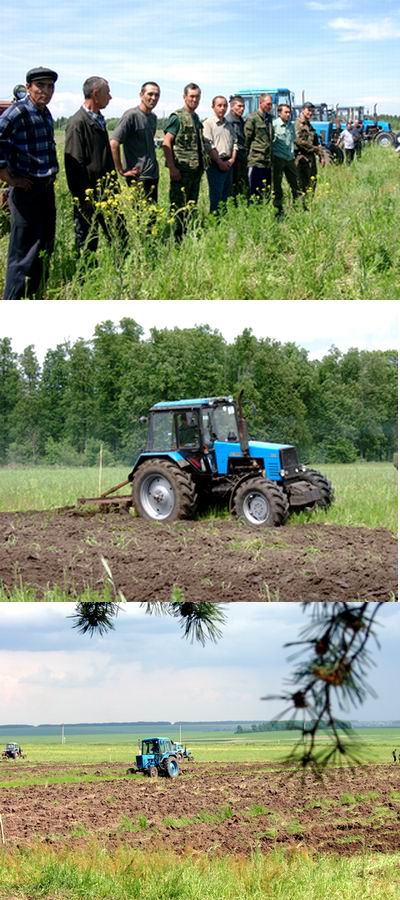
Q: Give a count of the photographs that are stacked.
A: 3